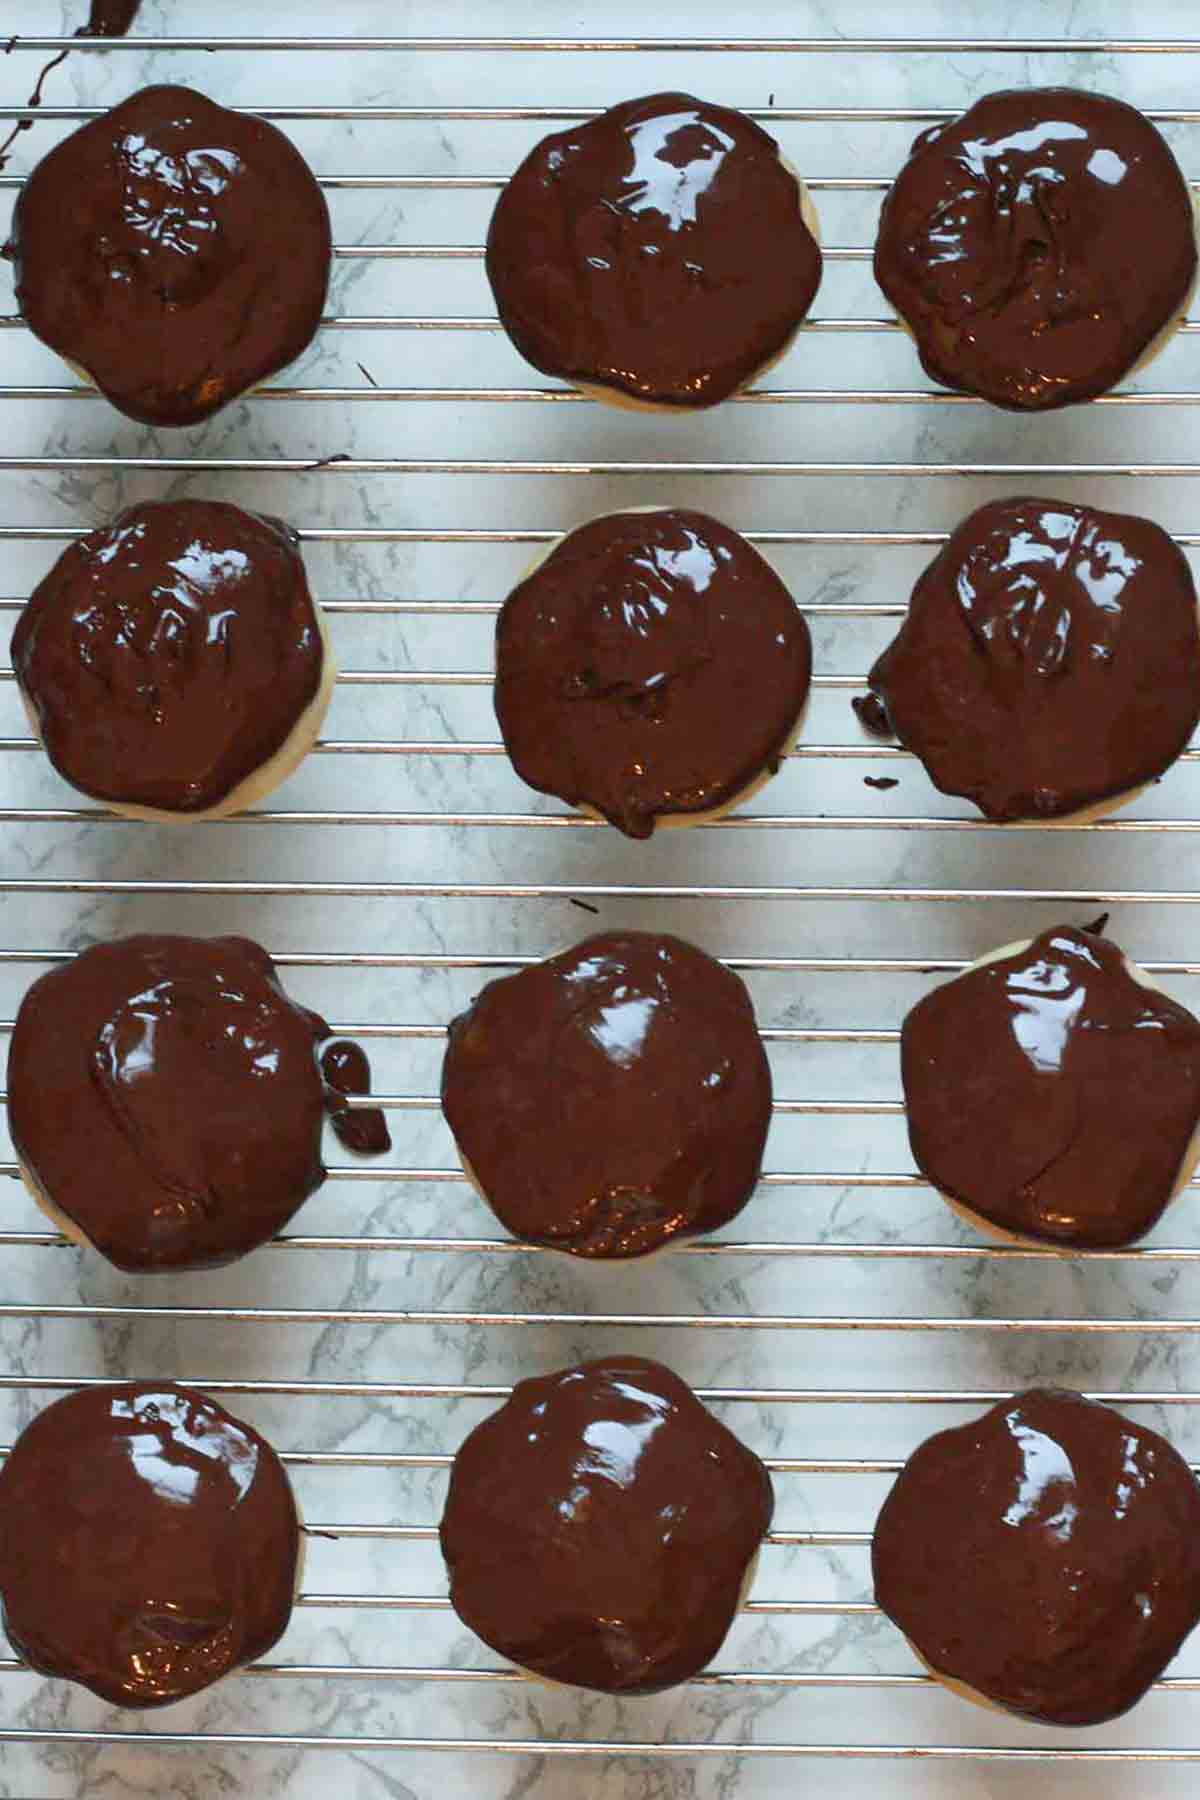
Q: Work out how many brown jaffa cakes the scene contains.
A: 12